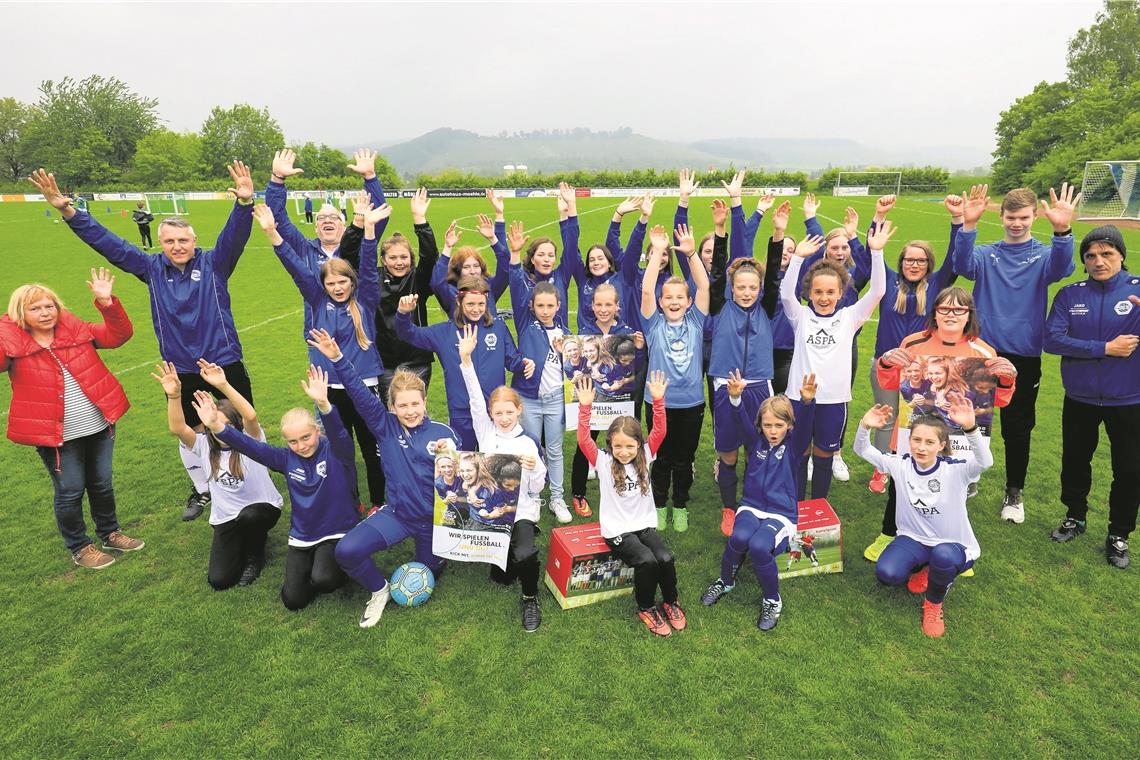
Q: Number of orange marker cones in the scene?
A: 1